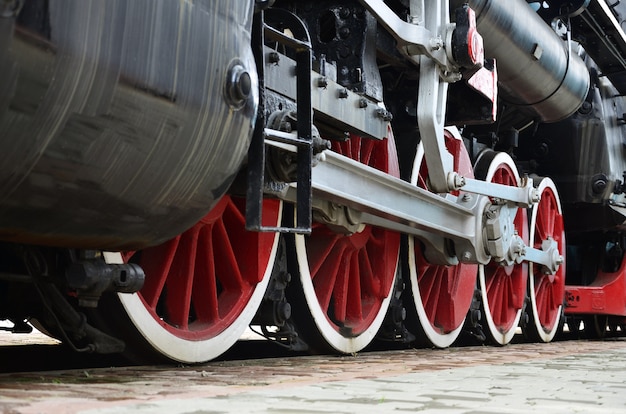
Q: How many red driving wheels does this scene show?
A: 5